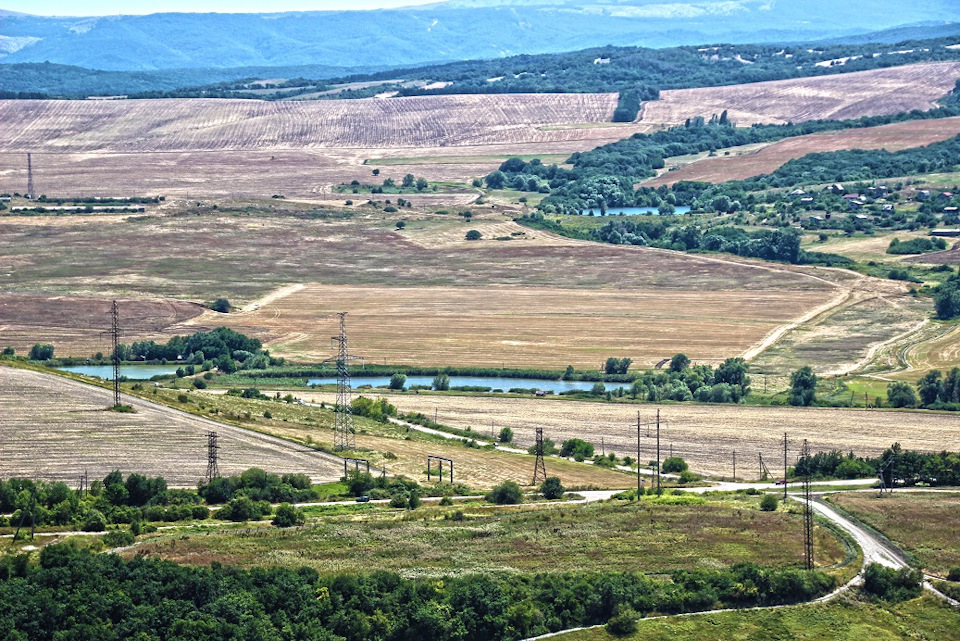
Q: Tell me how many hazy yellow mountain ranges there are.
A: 0